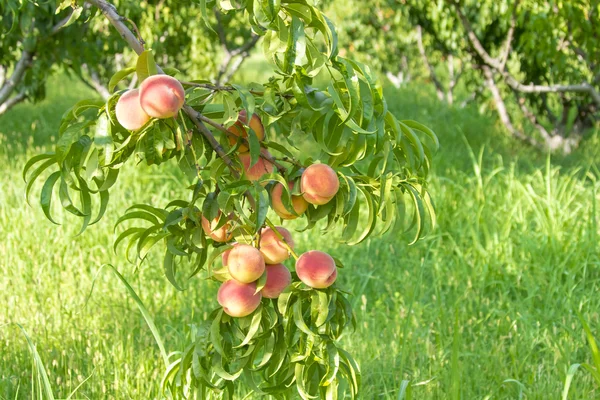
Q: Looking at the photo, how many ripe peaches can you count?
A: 13